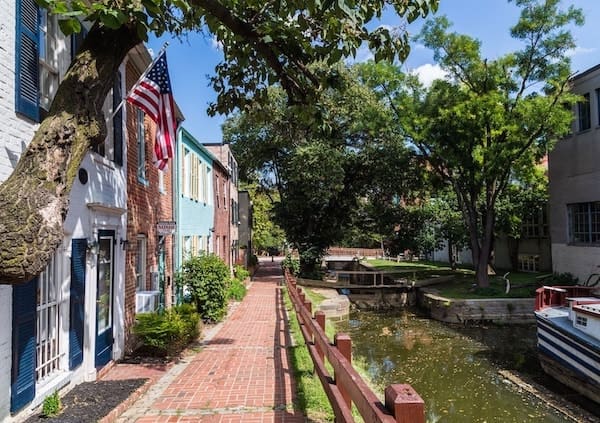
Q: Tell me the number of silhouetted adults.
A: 0